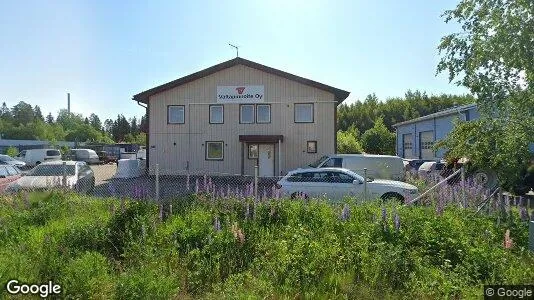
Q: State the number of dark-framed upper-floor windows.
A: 5